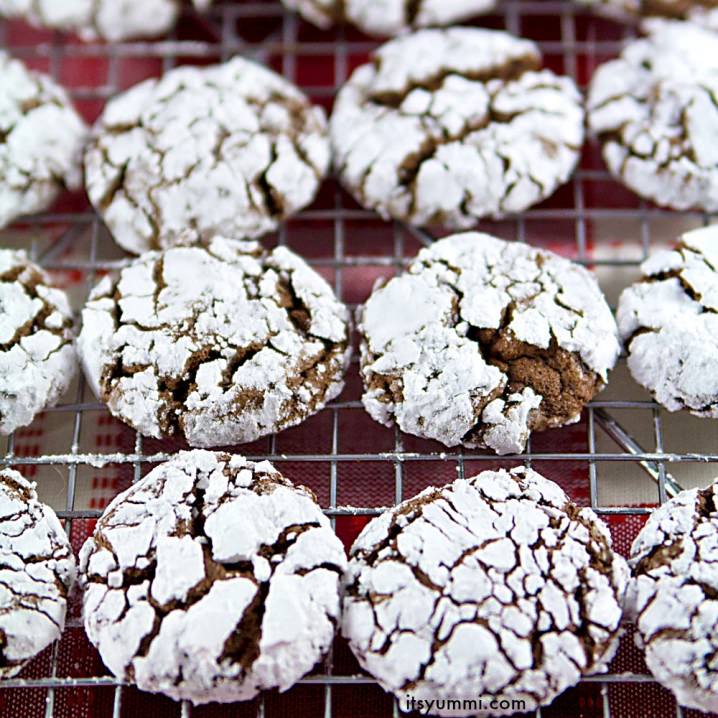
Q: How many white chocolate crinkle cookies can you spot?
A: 15